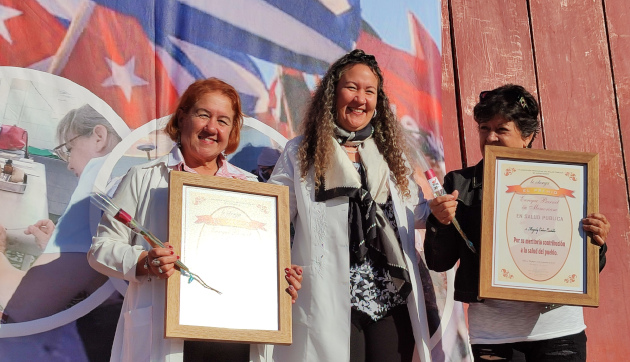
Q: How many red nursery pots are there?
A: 0